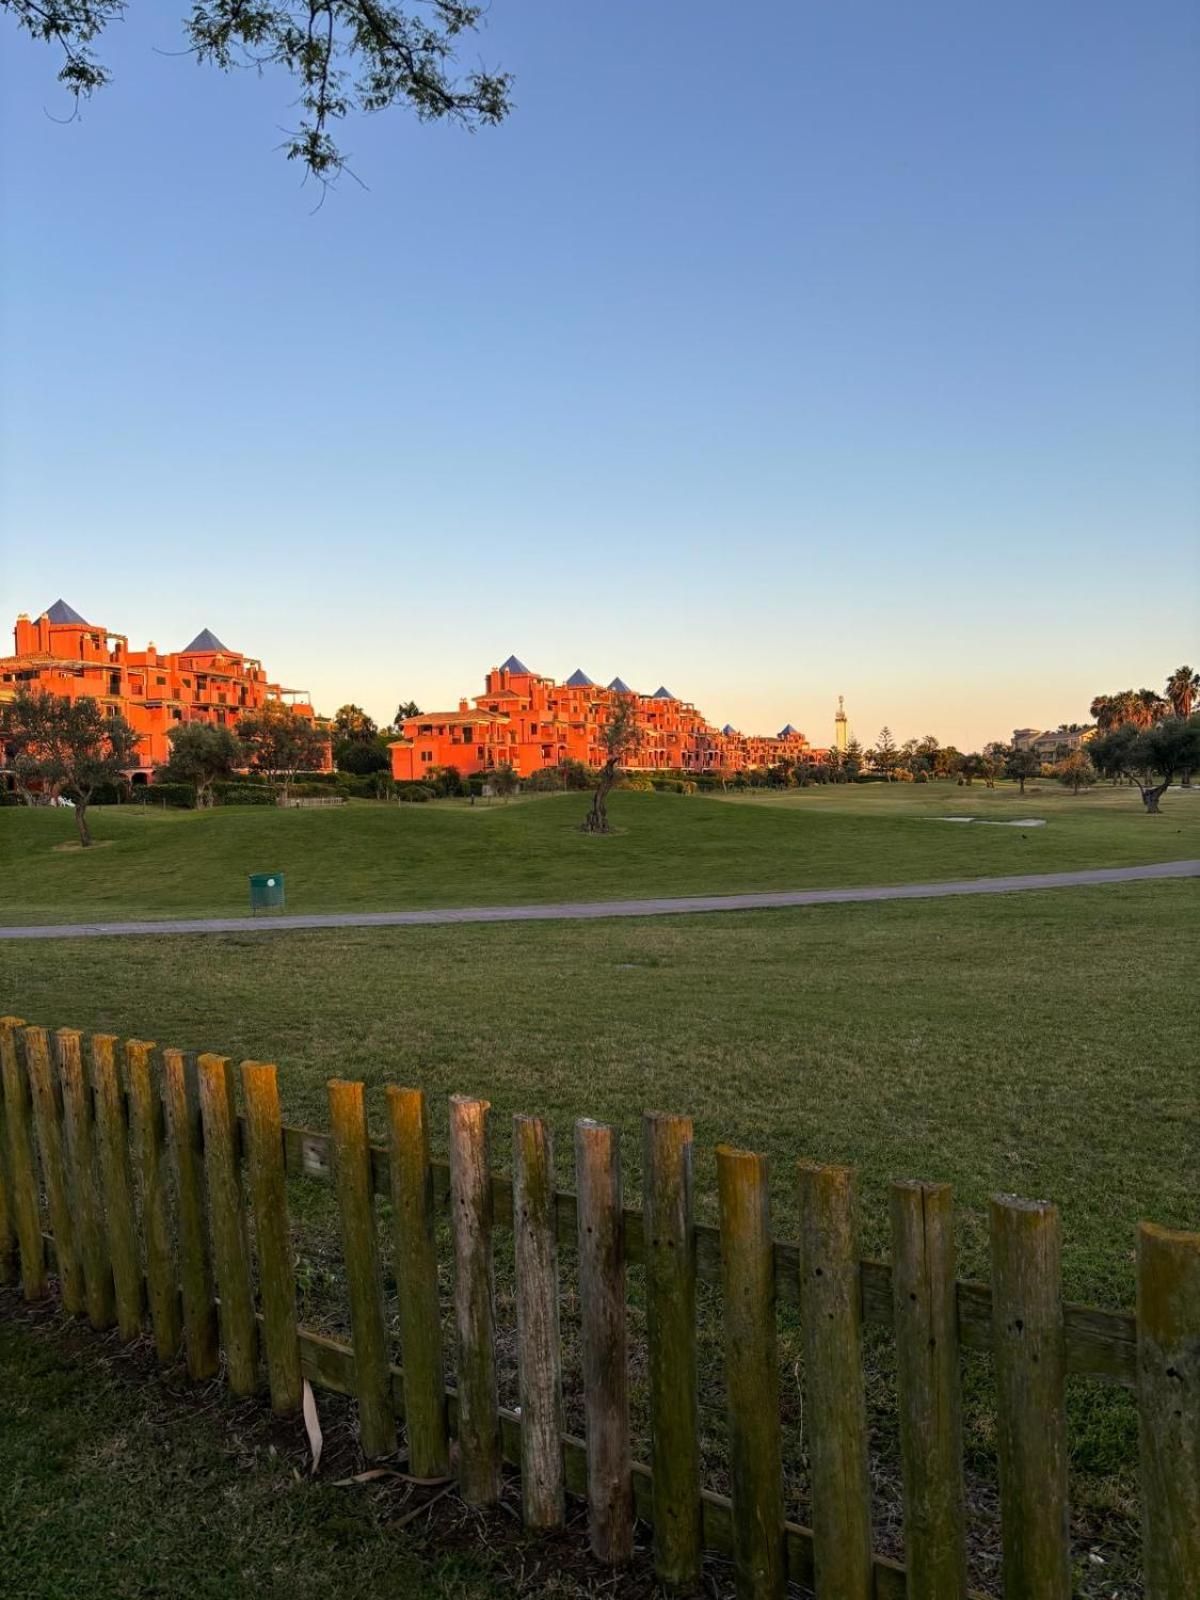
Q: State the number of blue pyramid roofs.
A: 8